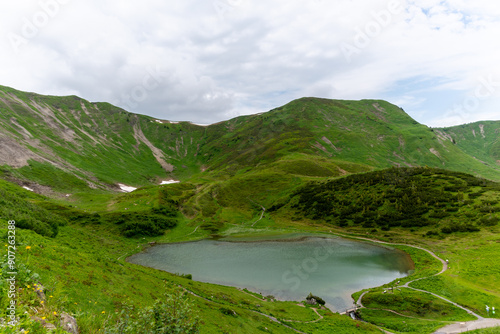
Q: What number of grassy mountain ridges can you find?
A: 3